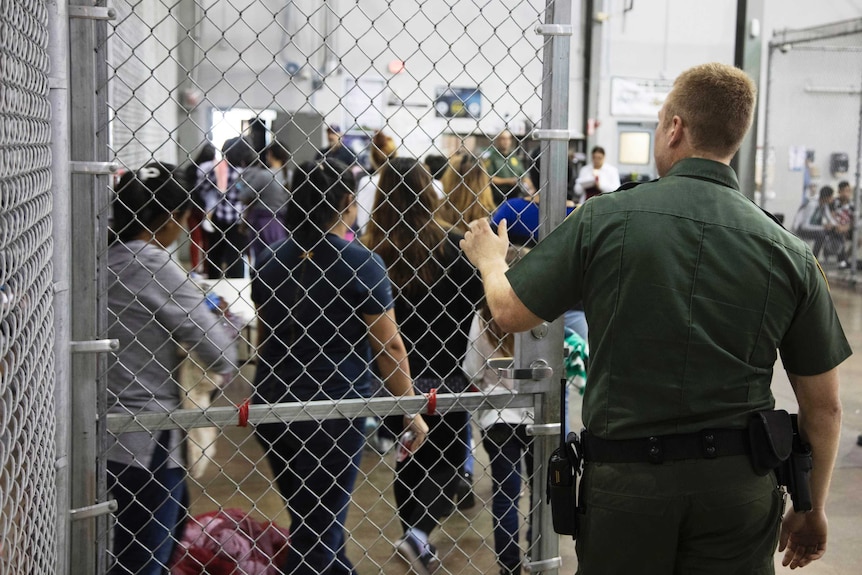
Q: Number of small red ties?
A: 2